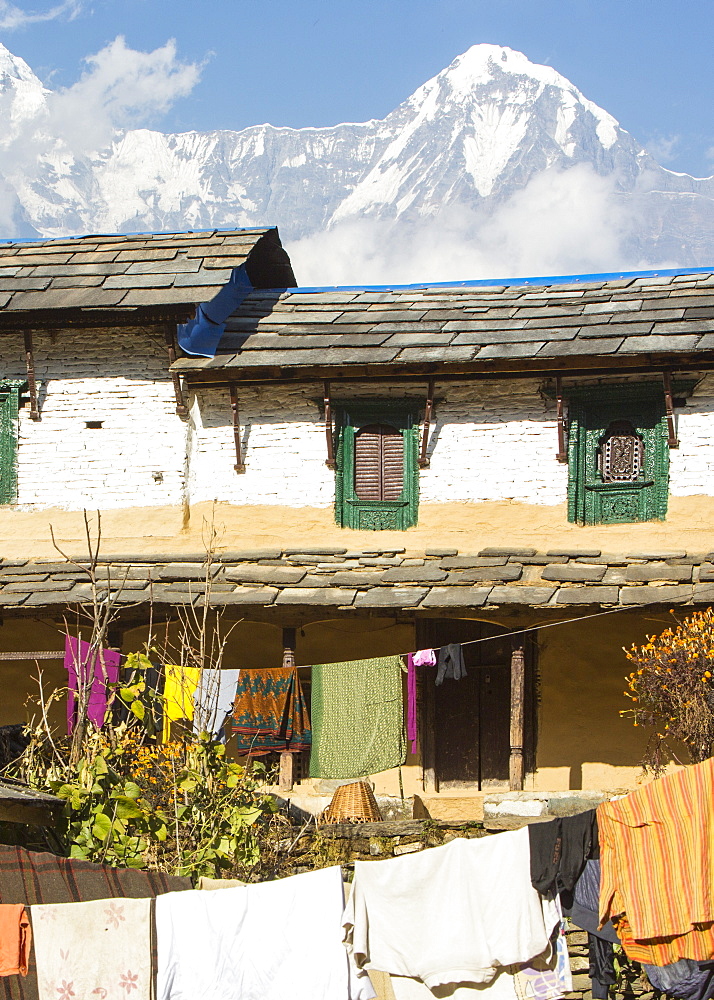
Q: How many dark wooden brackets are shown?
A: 7